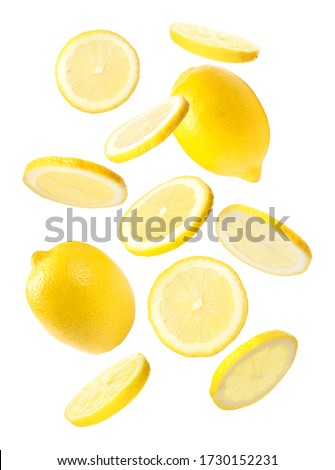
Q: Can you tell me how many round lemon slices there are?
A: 9